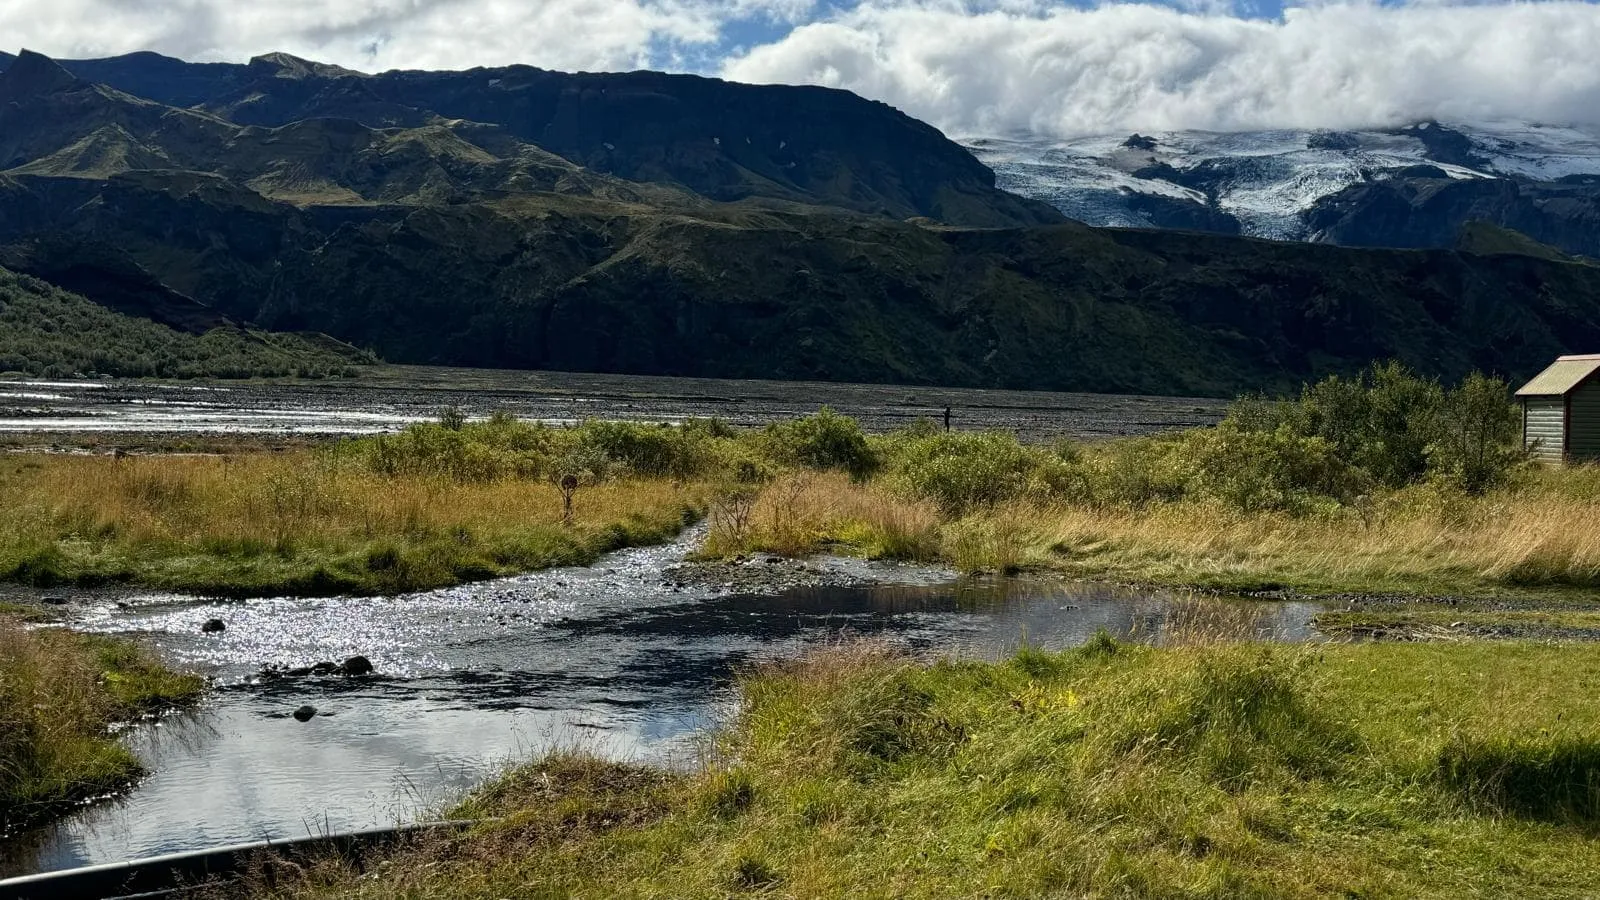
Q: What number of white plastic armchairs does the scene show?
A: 0